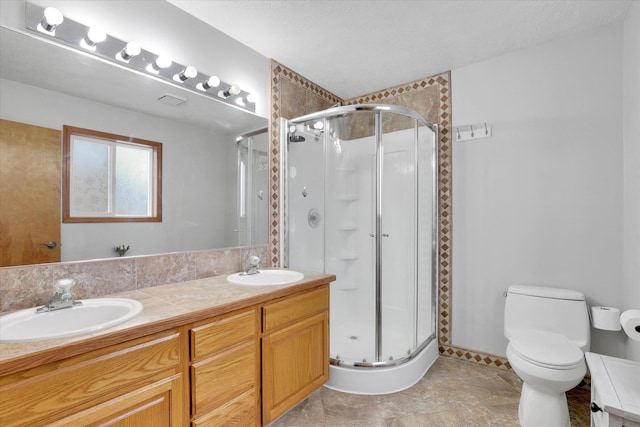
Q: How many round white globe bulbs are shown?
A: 8